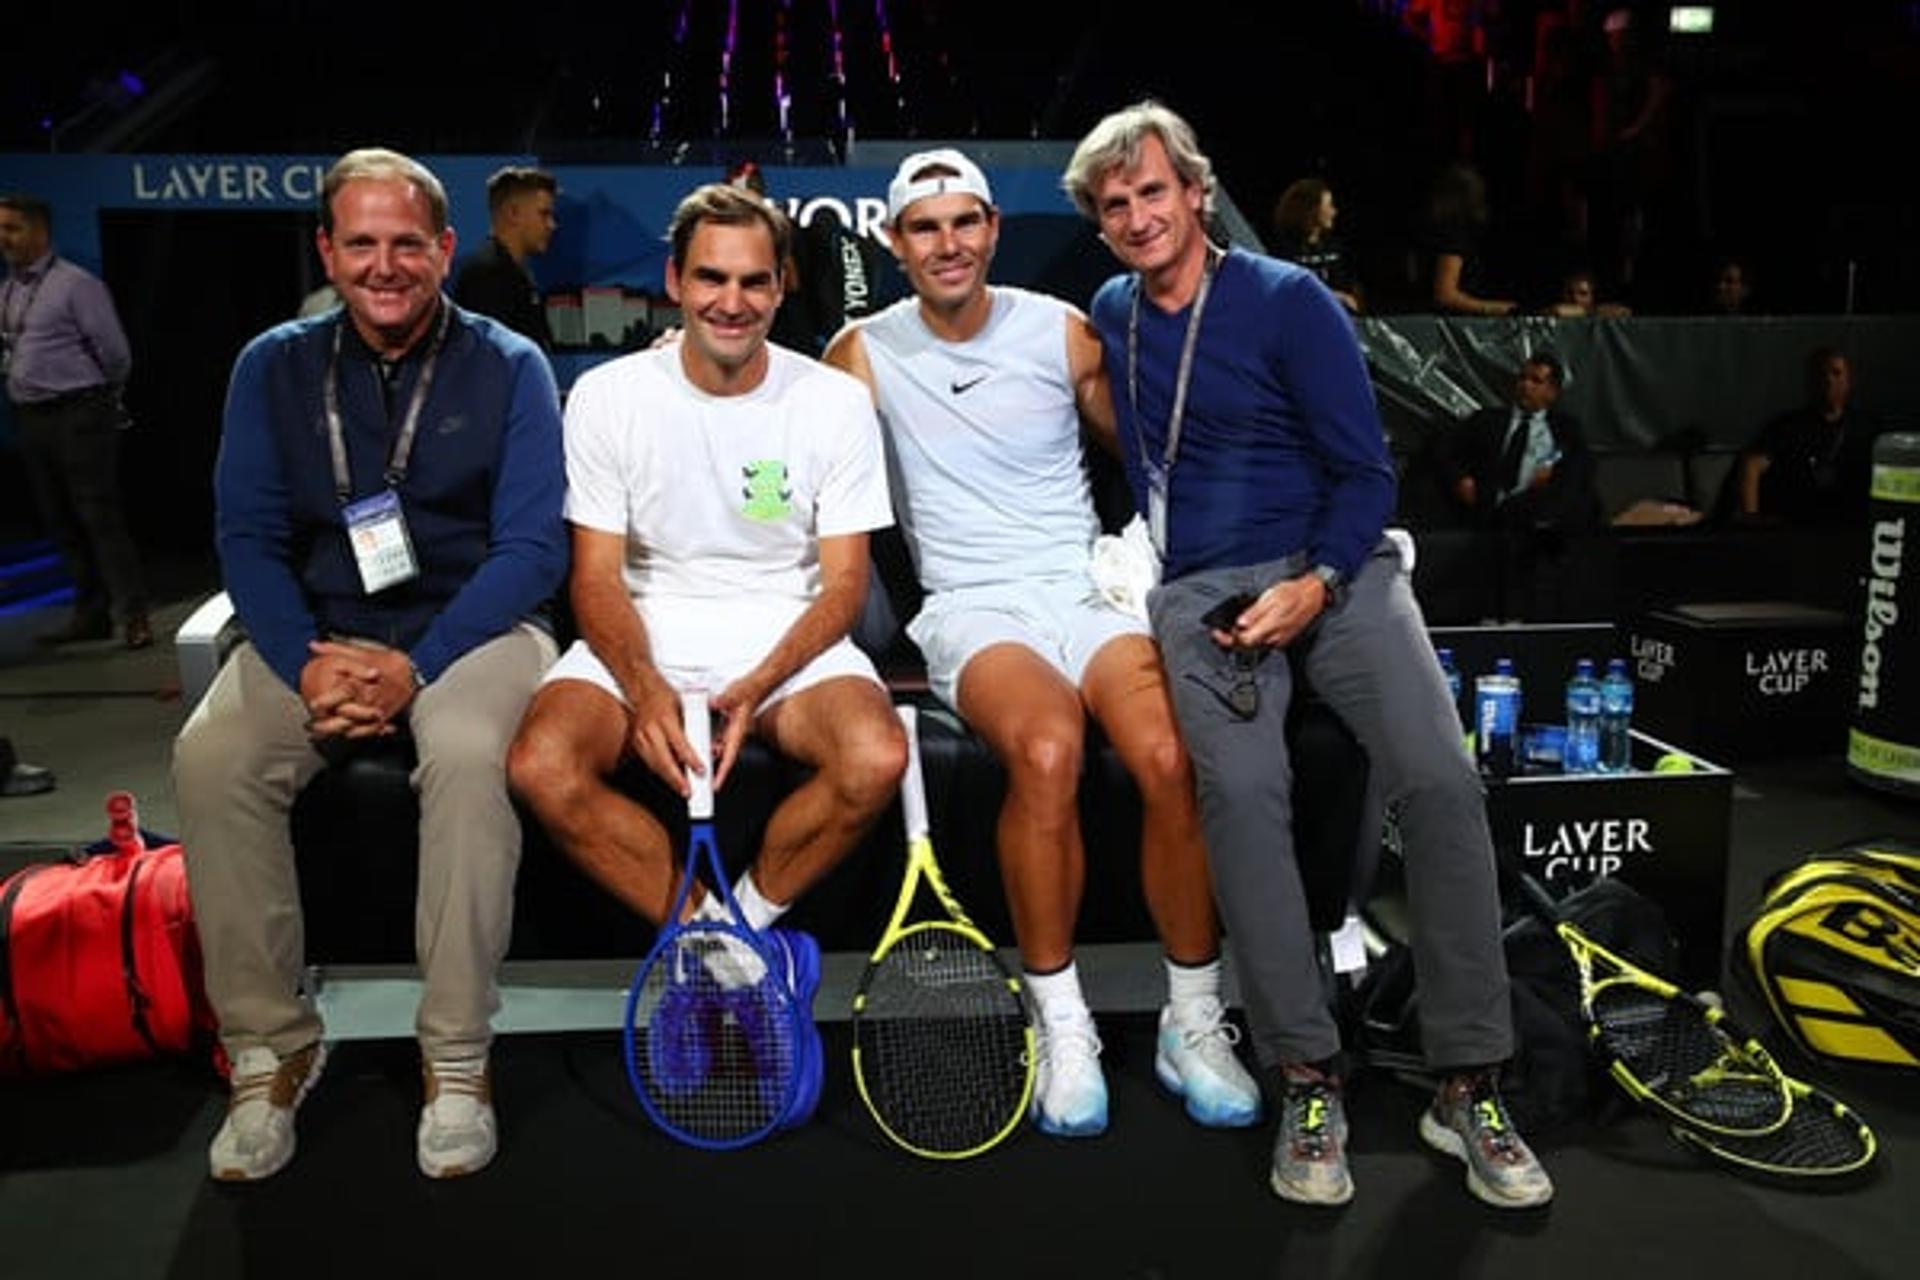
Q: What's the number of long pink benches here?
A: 0